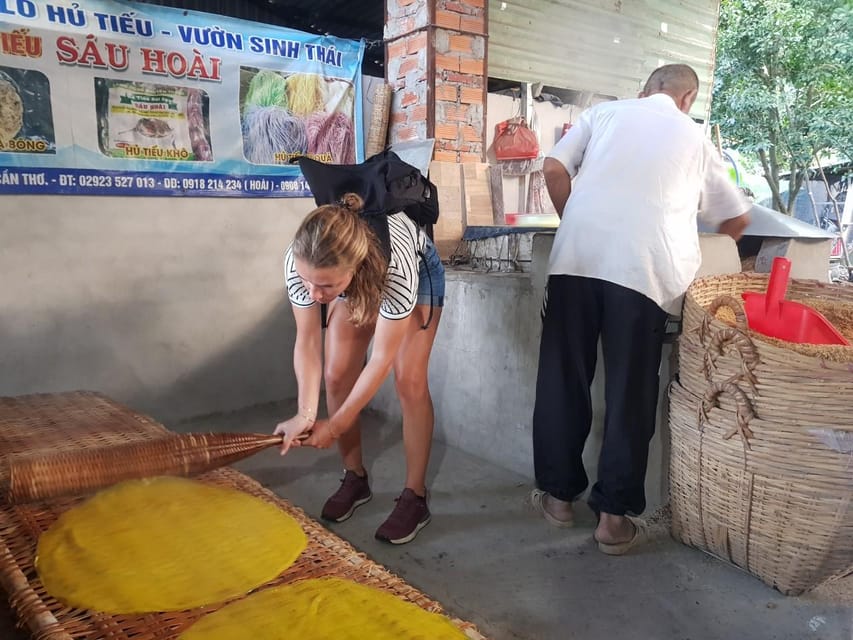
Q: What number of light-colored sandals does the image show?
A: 2